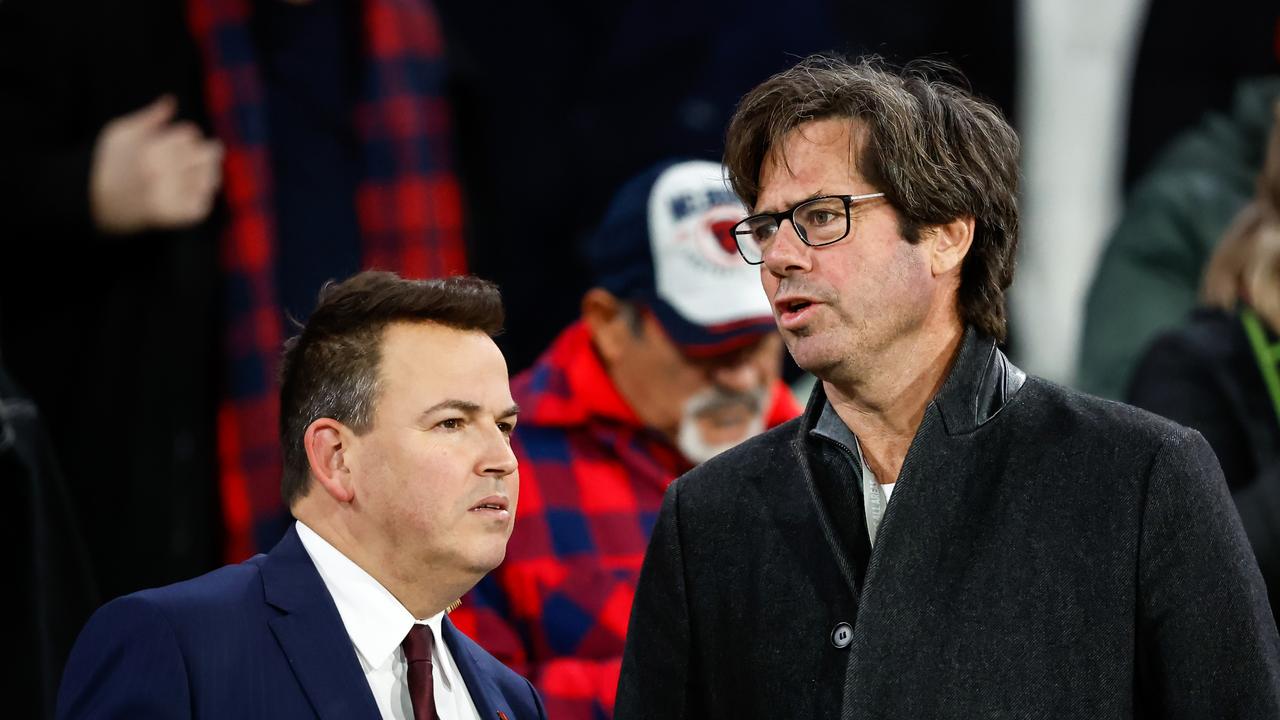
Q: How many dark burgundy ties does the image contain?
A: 1